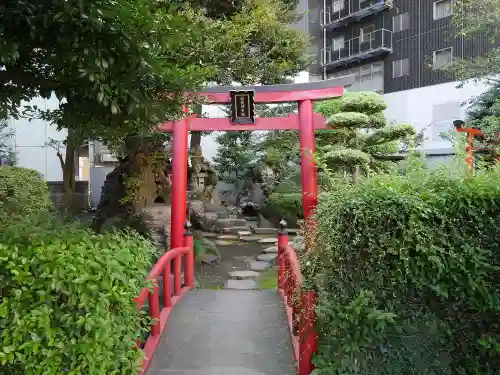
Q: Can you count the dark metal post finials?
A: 2